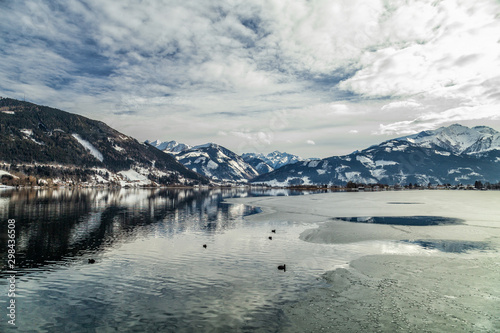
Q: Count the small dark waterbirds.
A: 5